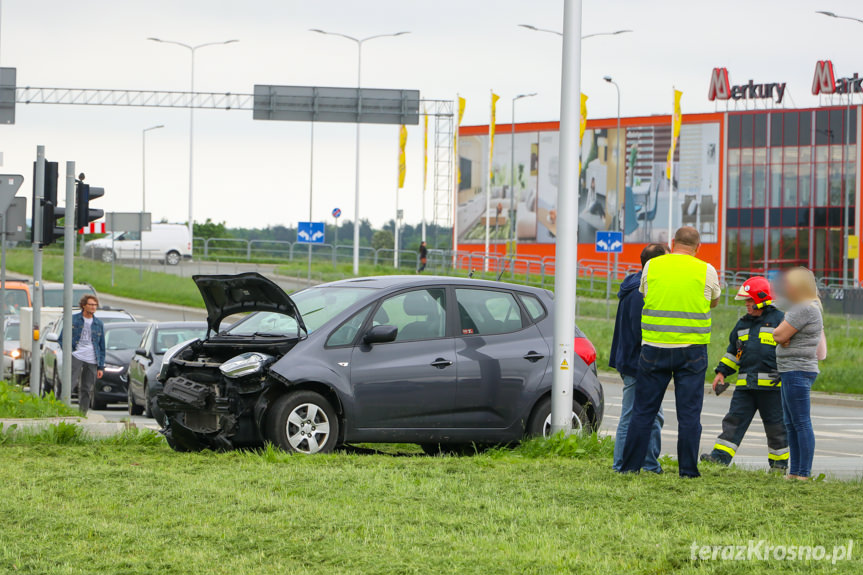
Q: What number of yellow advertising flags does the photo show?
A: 6